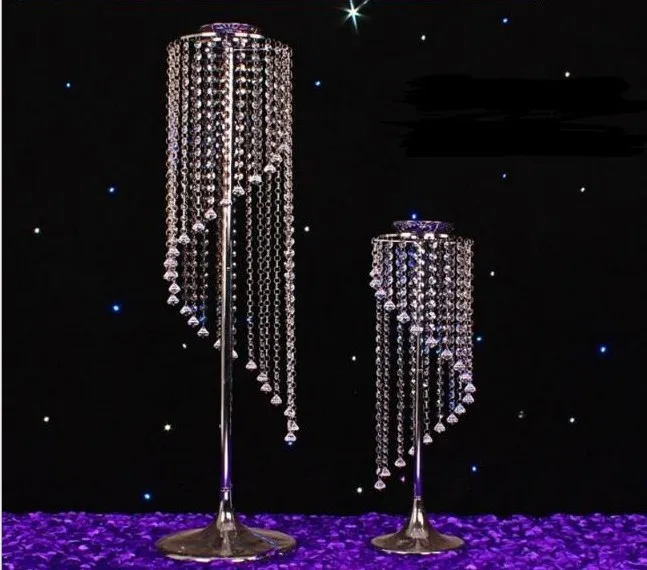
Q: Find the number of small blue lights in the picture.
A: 11